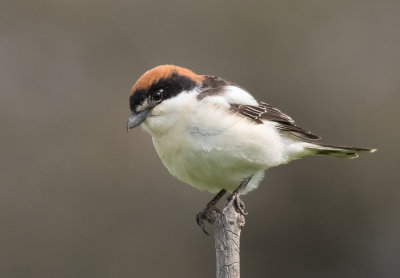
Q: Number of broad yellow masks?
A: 0